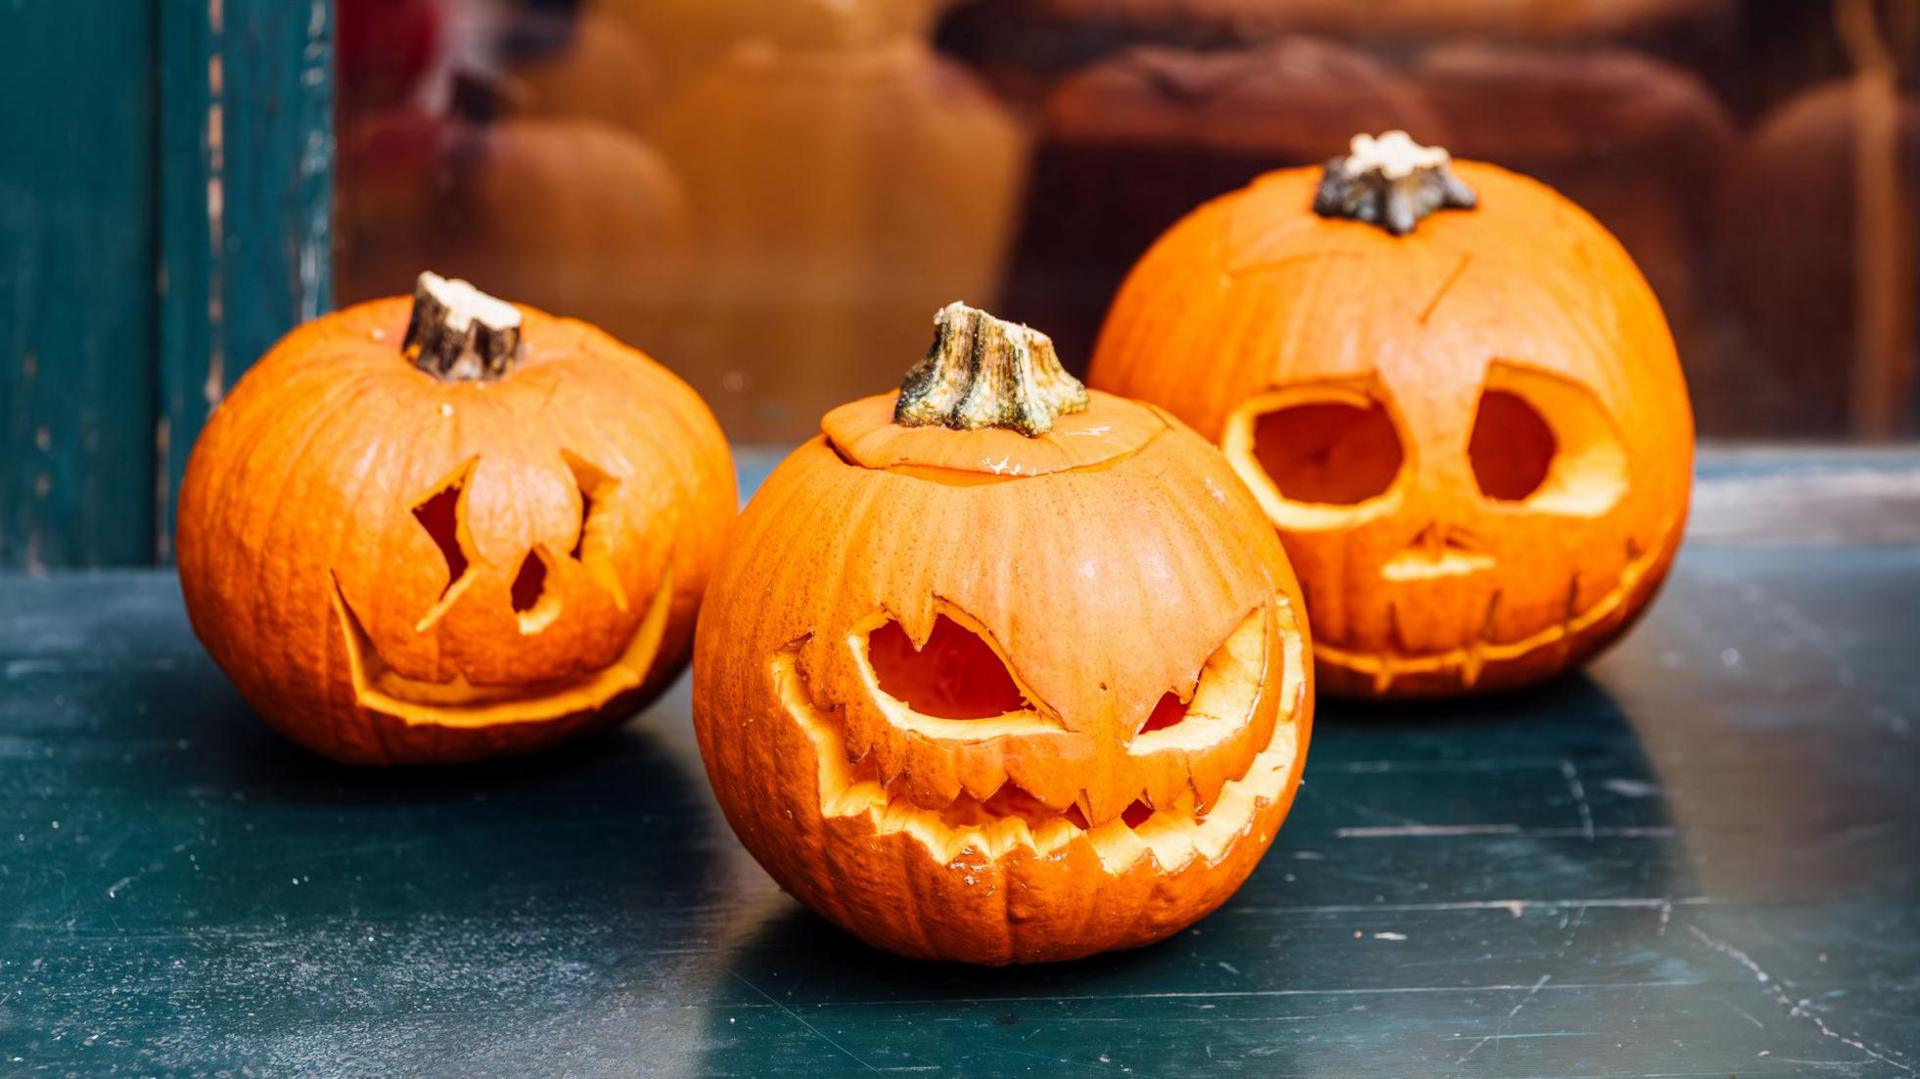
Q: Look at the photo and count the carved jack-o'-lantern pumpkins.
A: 3